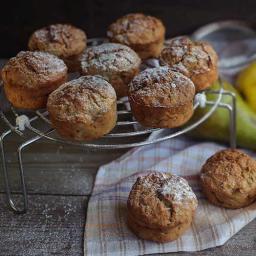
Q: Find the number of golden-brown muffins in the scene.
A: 9